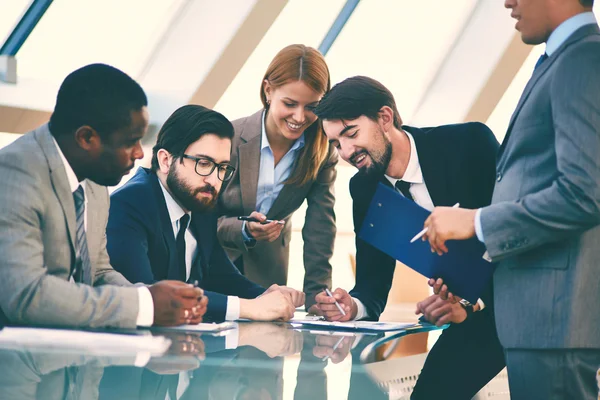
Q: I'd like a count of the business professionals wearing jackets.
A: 5